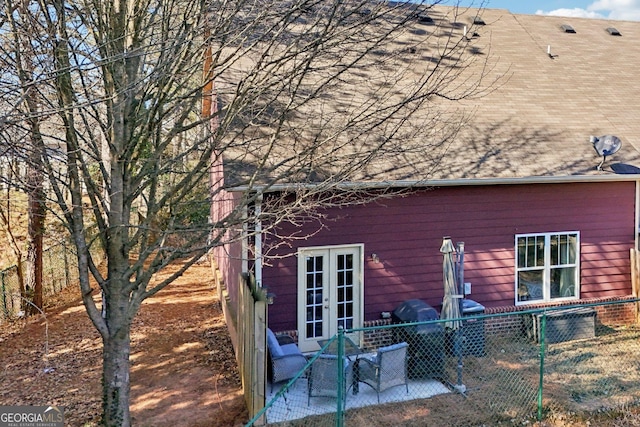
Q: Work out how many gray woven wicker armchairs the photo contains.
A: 3